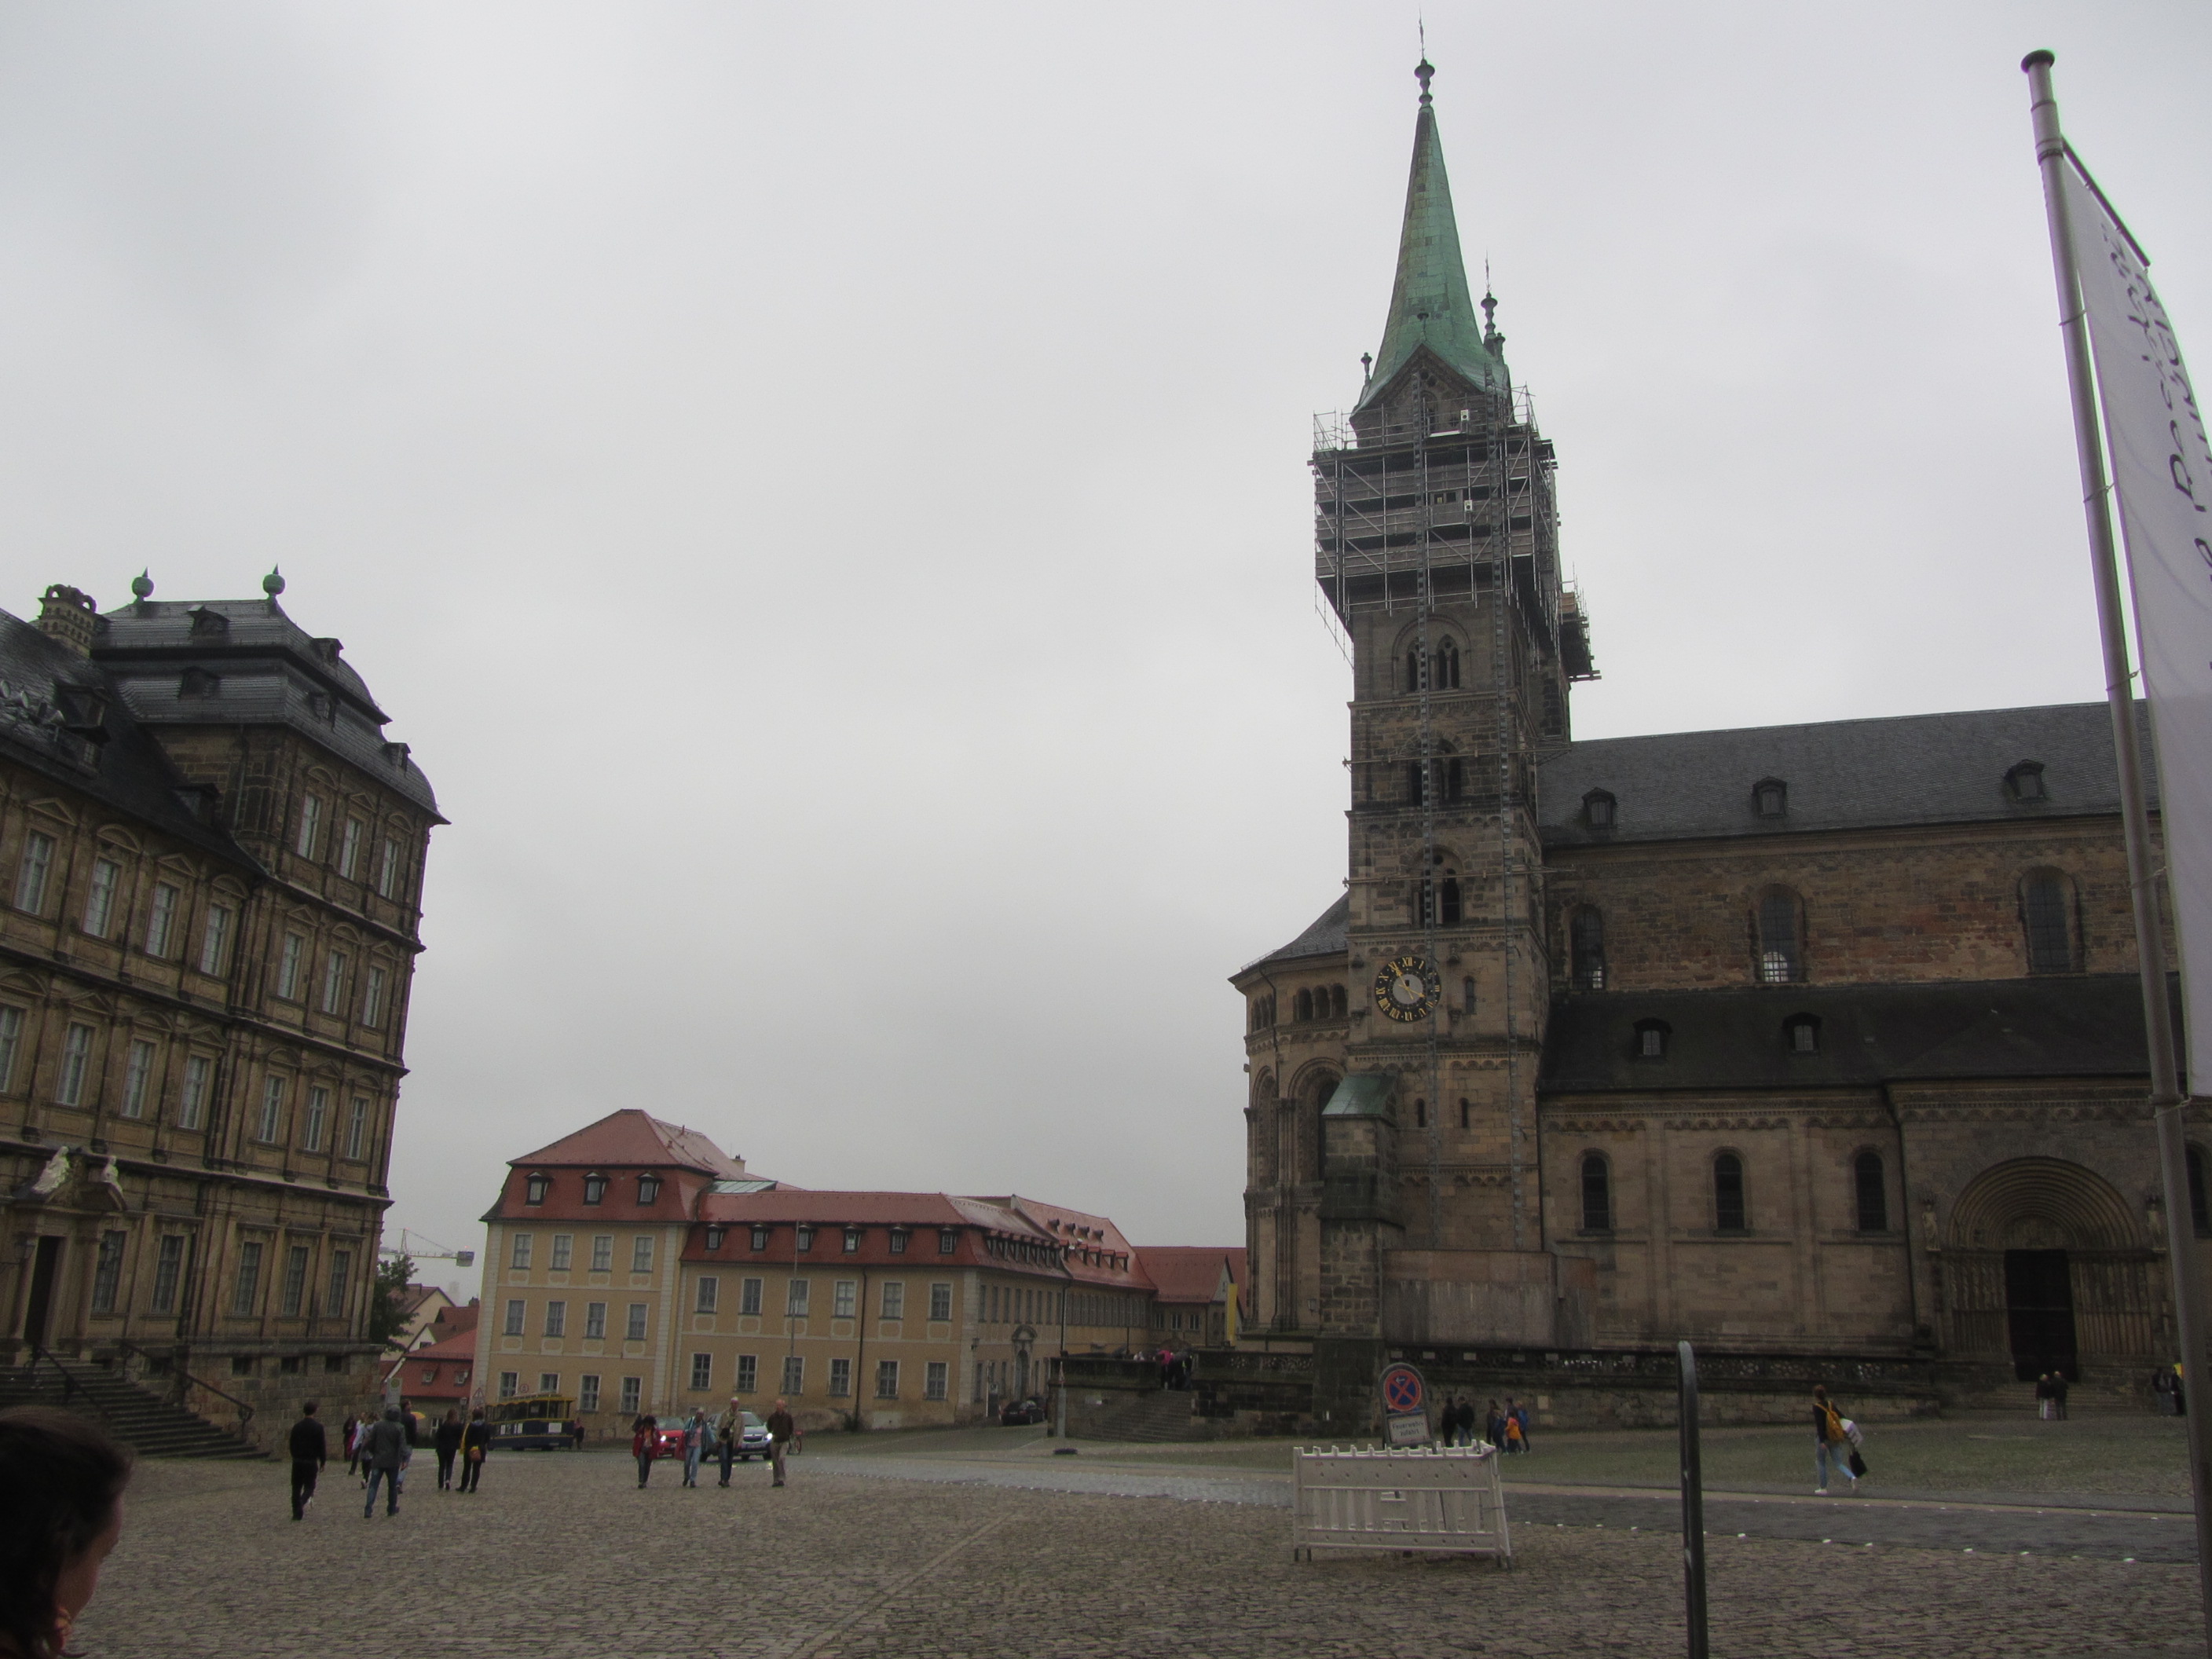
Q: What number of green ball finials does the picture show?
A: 2